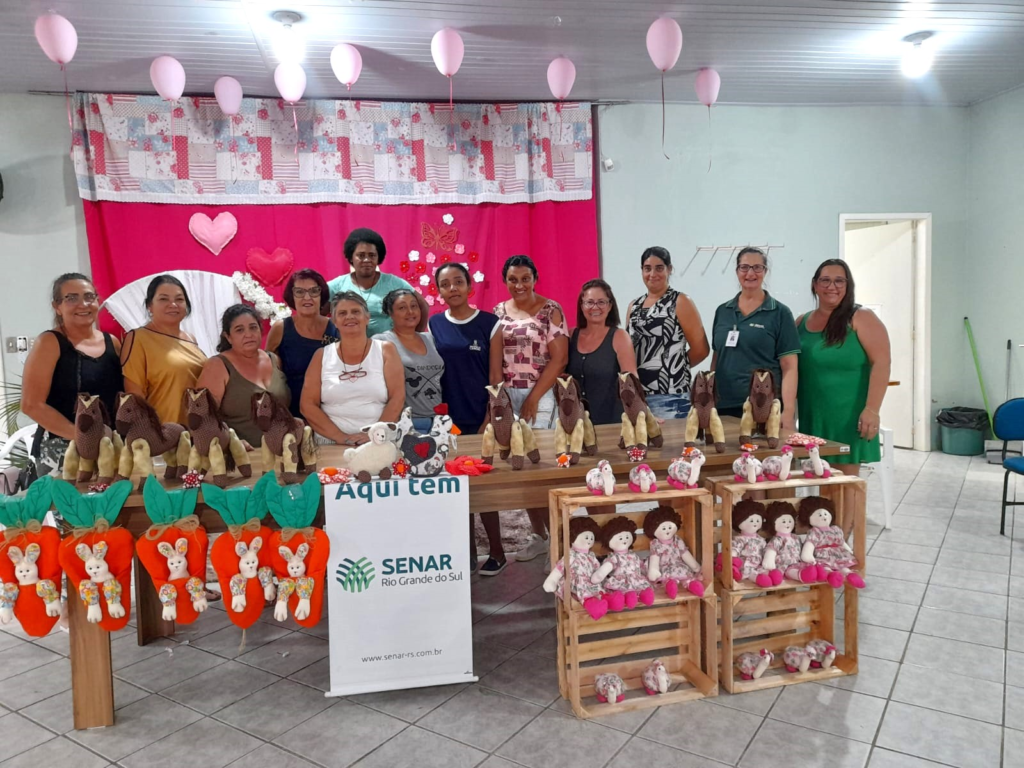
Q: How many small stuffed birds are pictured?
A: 11